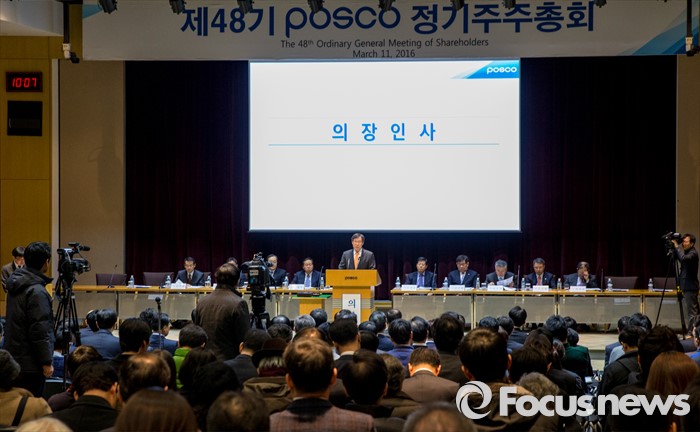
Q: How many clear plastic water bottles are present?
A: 12